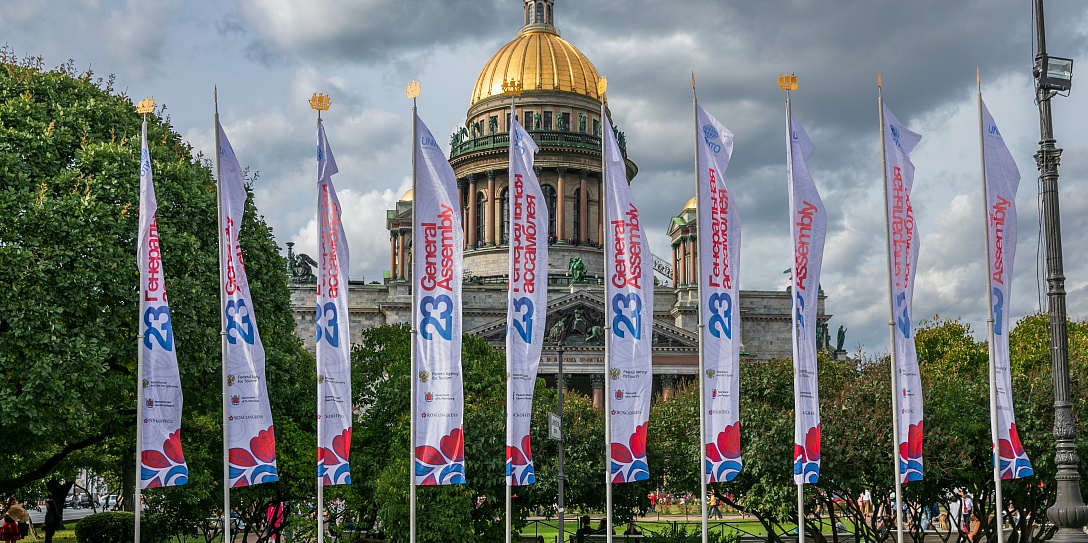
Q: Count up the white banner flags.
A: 10